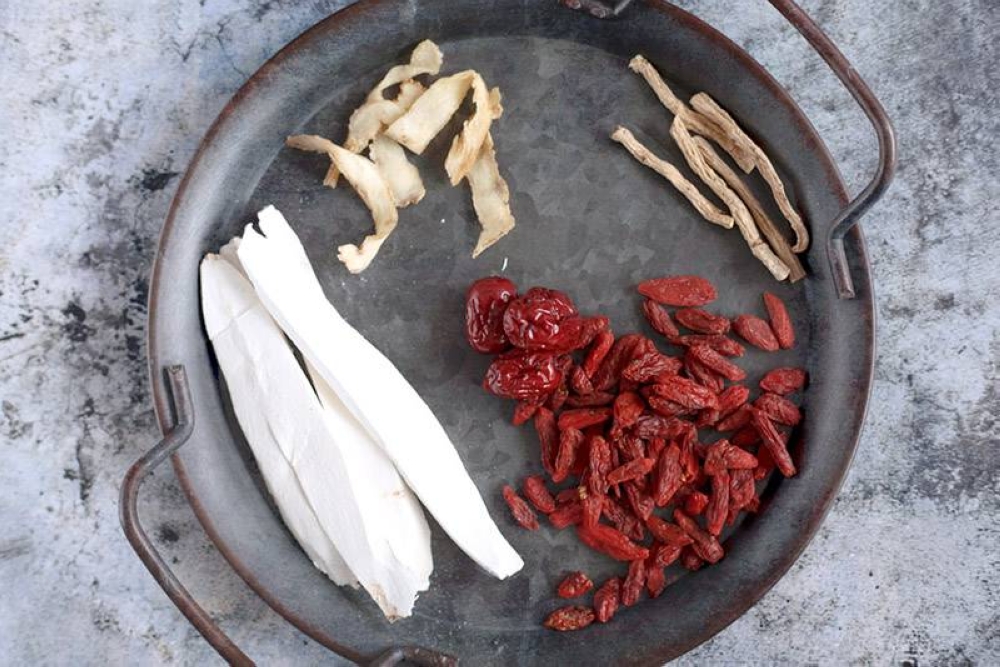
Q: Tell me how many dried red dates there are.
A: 3